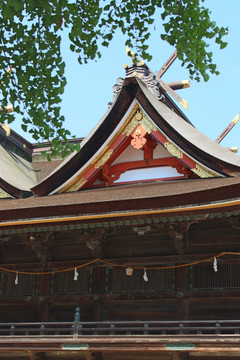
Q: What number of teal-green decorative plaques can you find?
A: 2